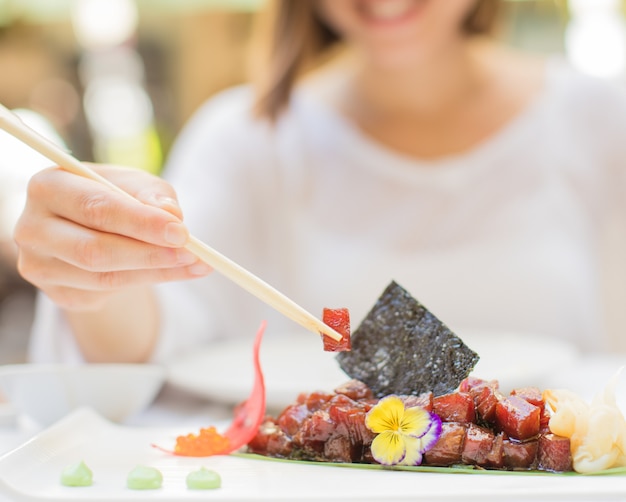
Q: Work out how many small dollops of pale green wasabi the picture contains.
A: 3